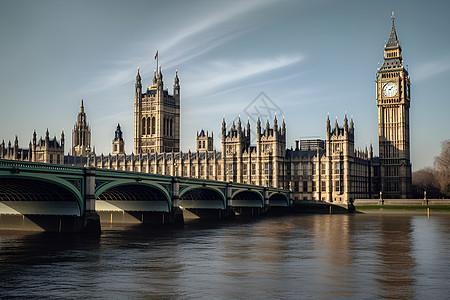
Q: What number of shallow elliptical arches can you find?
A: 5